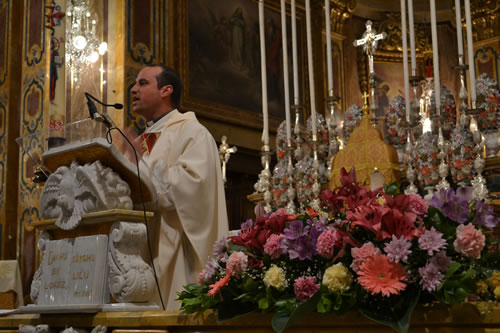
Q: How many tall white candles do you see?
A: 10